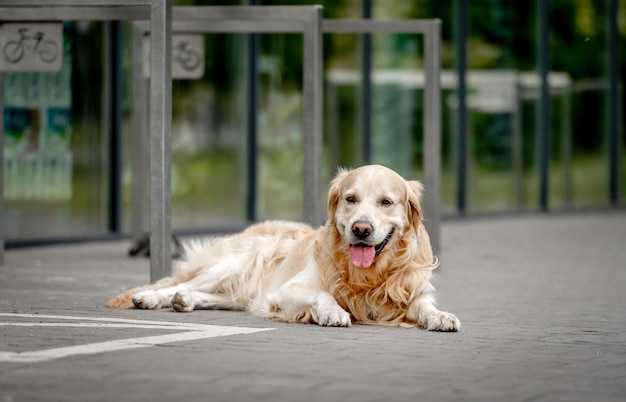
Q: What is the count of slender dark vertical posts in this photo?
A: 6